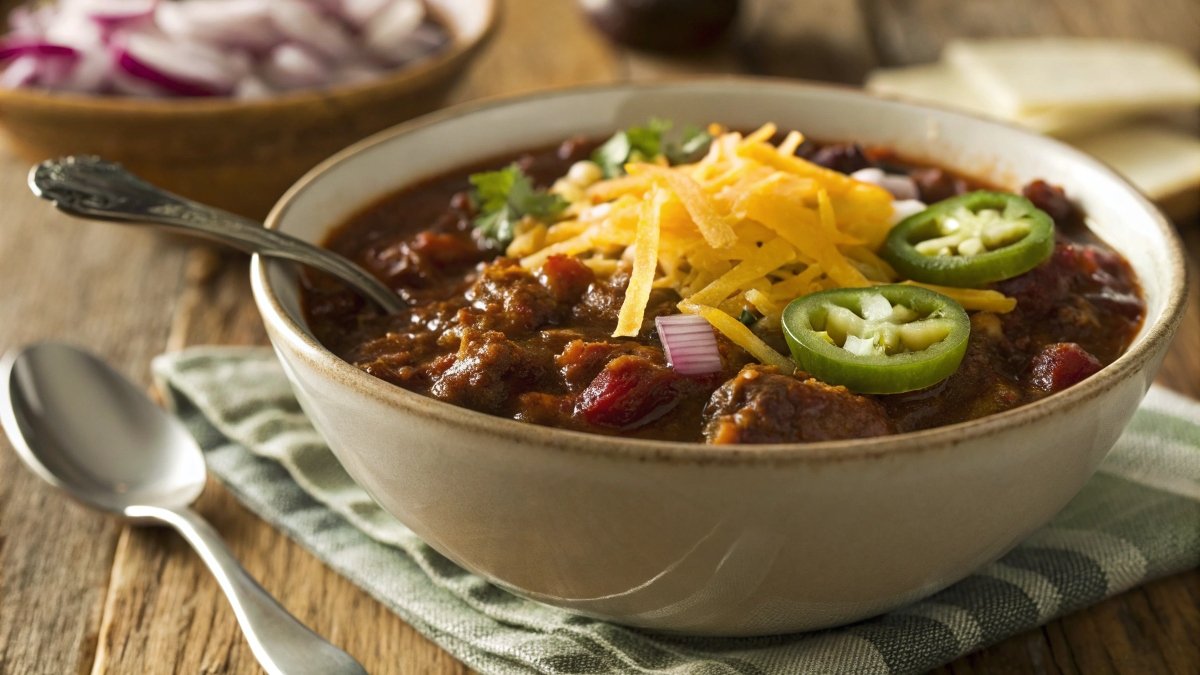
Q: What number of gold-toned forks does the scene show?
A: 0